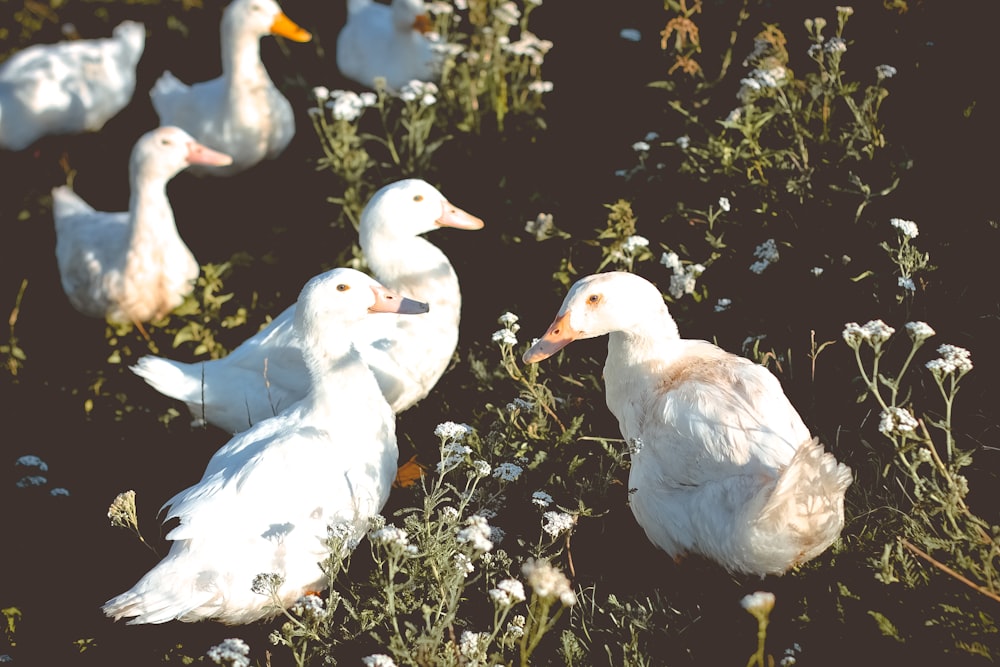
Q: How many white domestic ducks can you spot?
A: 7